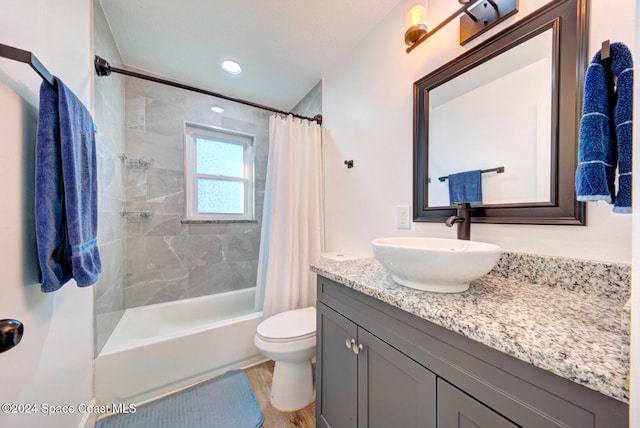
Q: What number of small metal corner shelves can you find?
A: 2